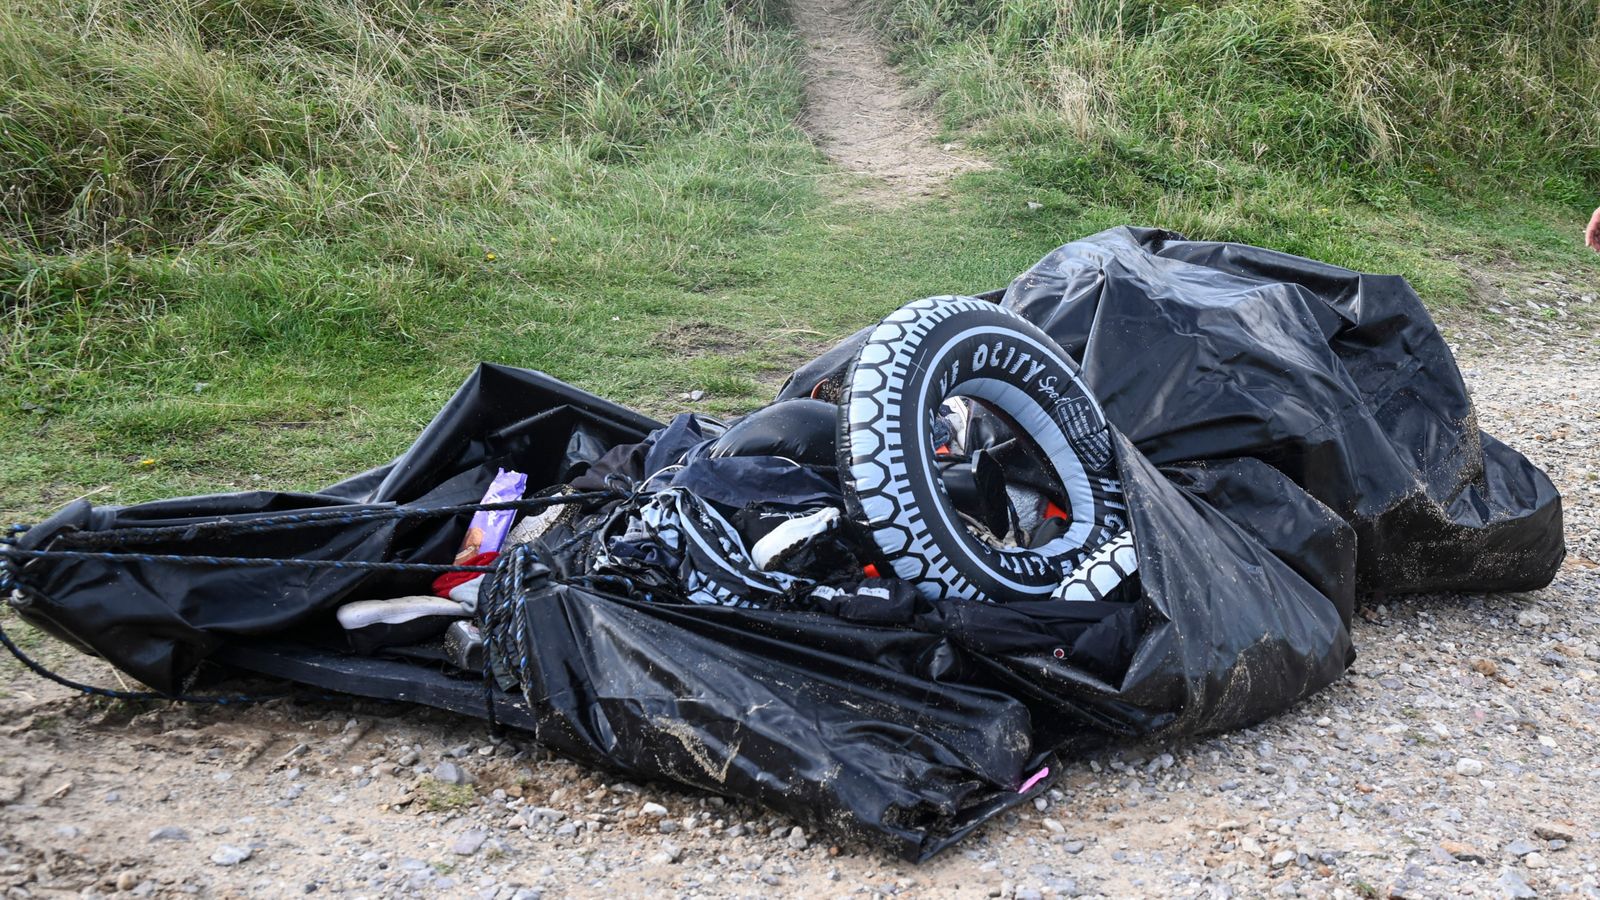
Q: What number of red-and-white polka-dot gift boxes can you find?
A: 0